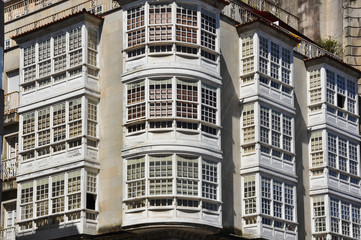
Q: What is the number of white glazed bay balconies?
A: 12